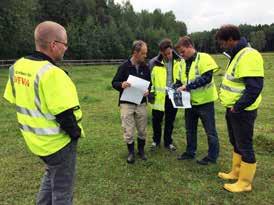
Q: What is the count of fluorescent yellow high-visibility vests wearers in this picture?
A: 4